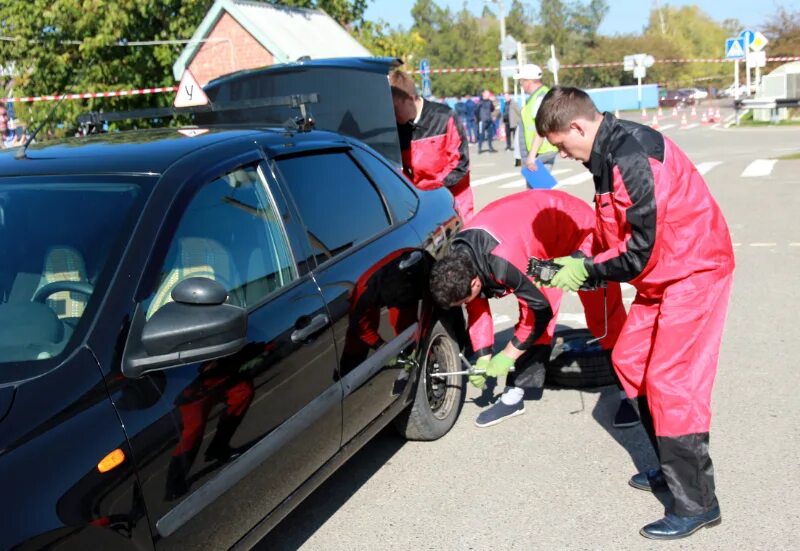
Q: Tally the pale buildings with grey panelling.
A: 1